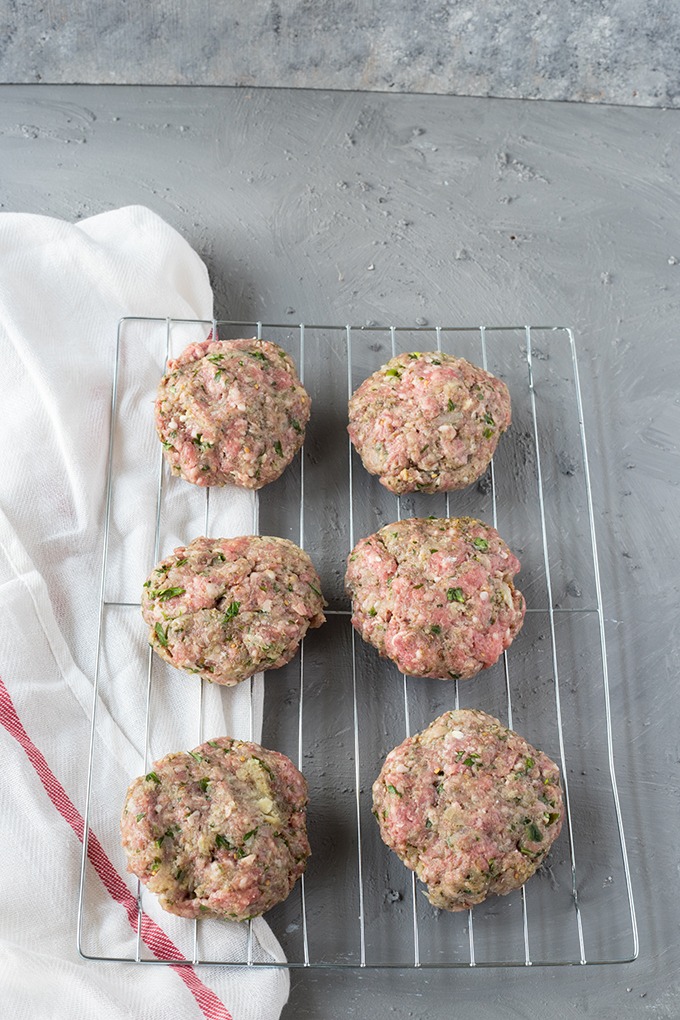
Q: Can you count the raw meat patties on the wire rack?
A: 6